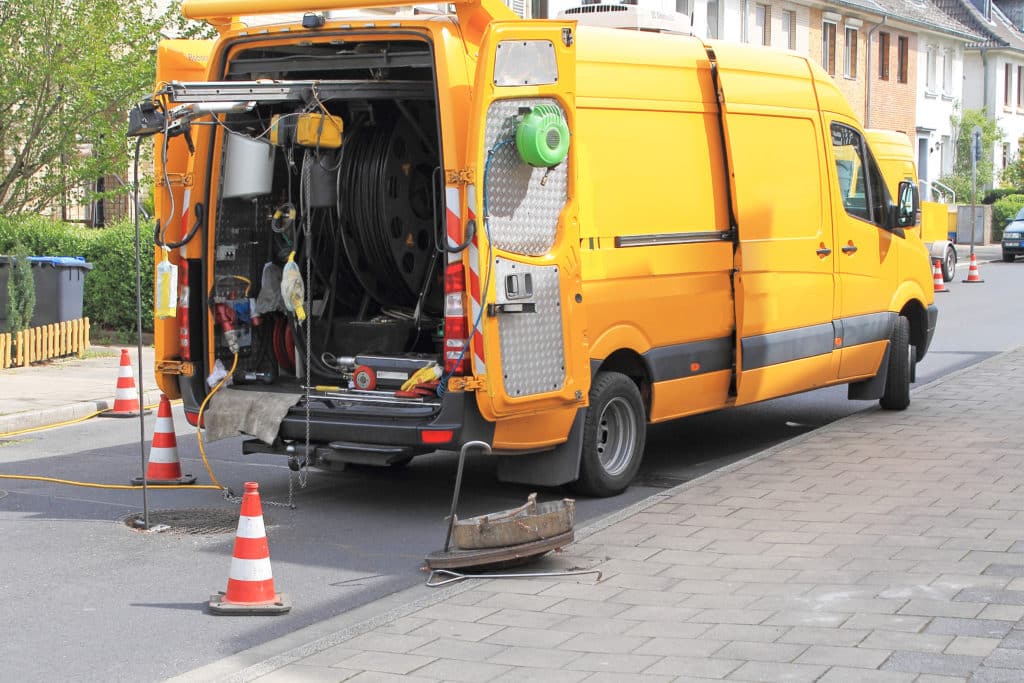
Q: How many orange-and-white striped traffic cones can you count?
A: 5